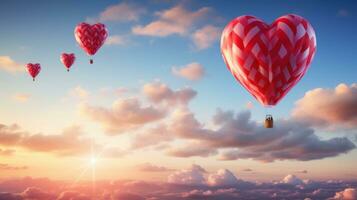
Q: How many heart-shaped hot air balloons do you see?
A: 4